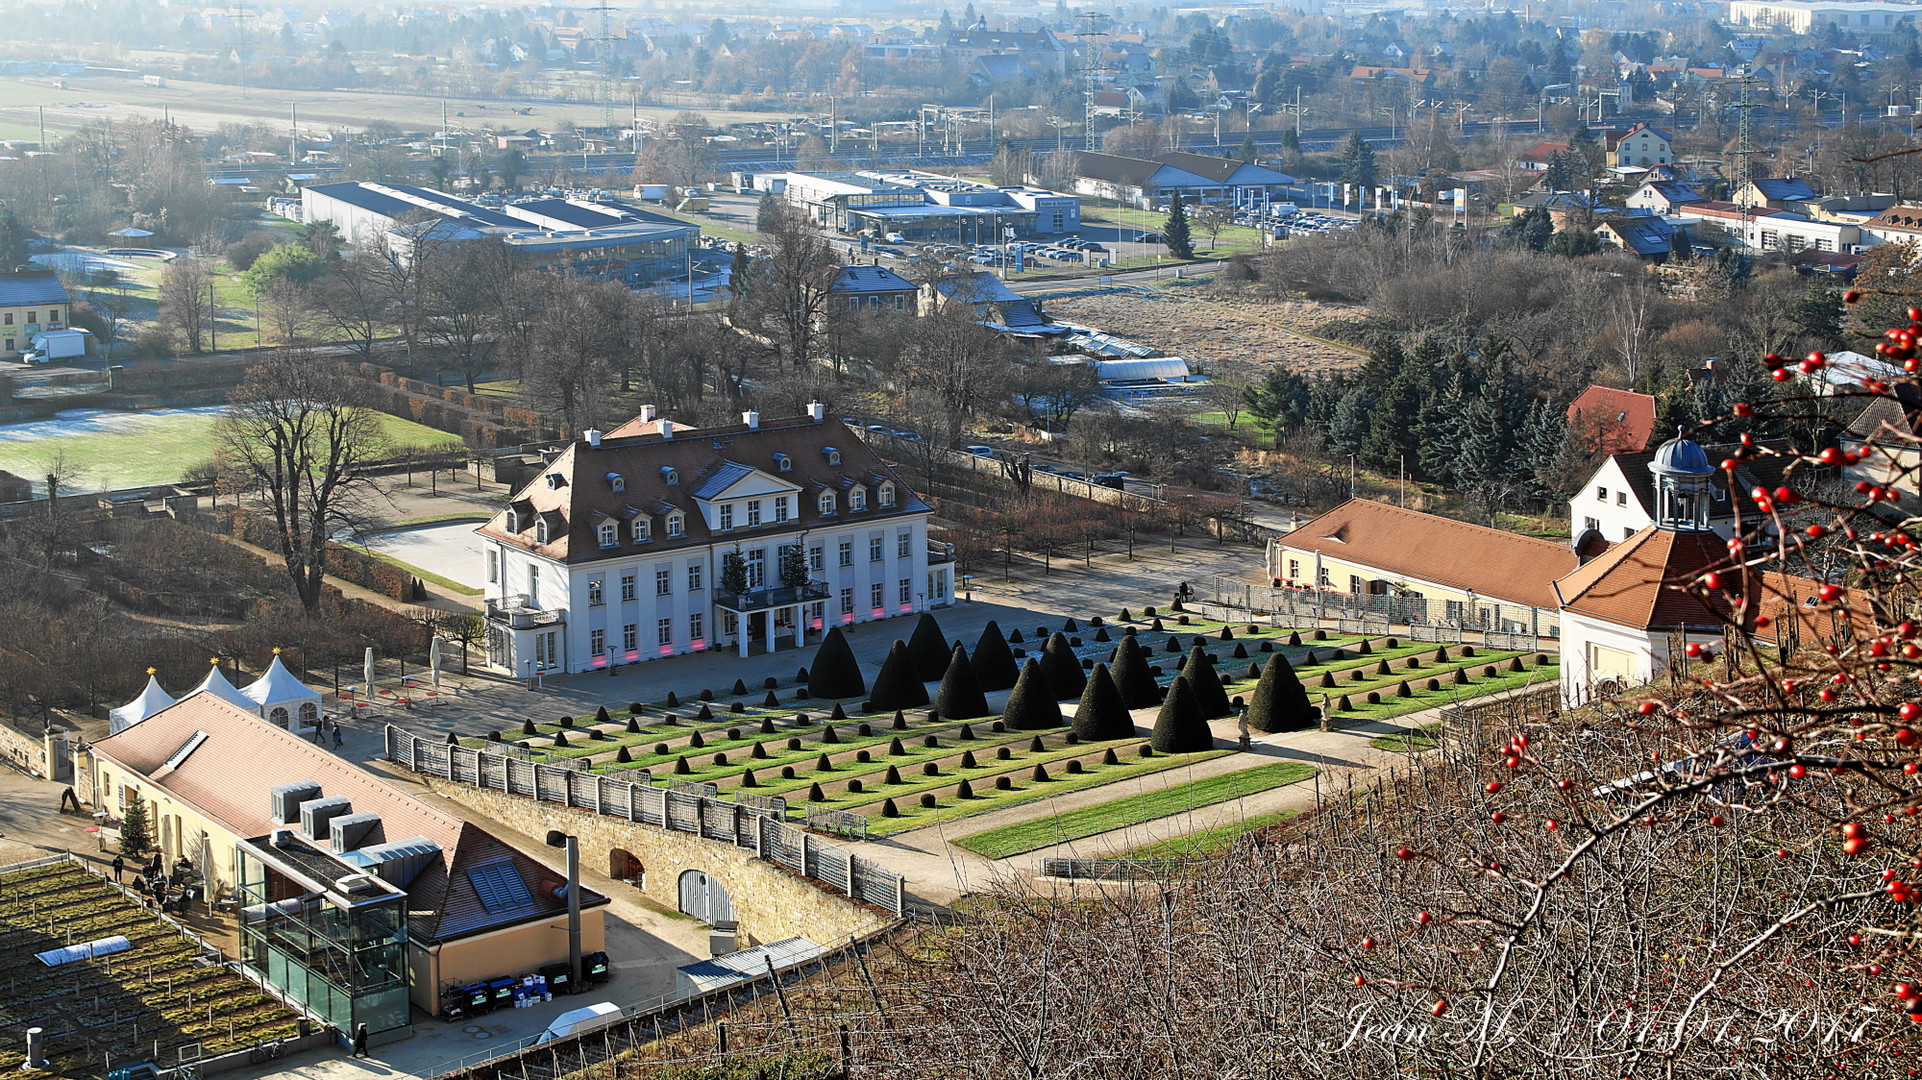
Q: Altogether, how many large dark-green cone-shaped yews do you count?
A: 12